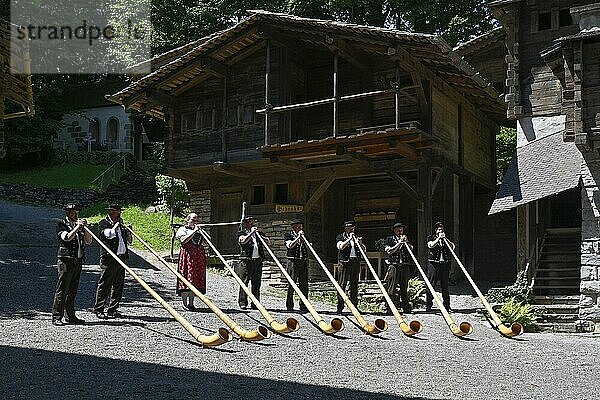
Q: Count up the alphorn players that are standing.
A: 8